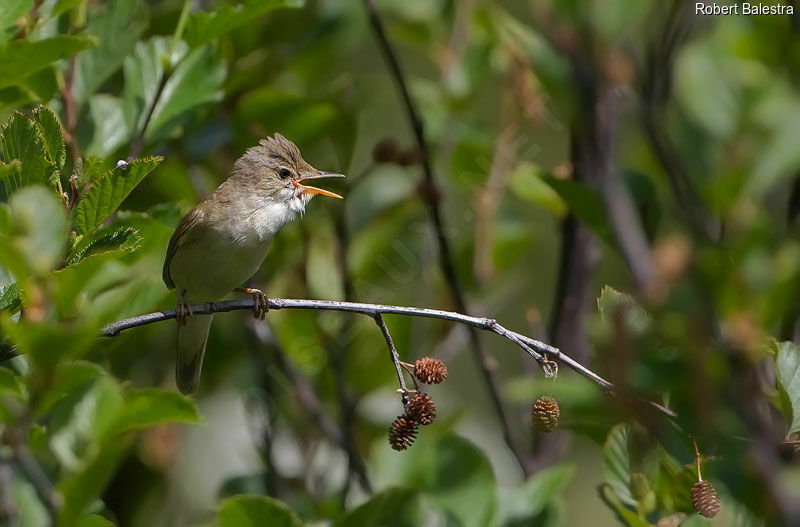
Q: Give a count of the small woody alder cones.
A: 5